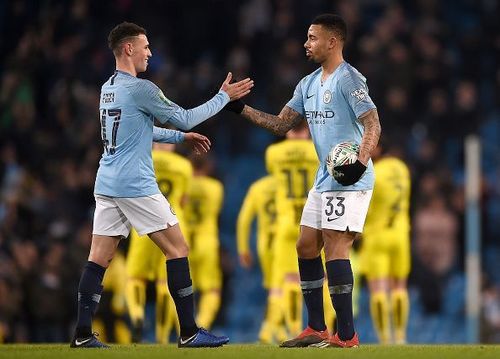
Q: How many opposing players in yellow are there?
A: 5